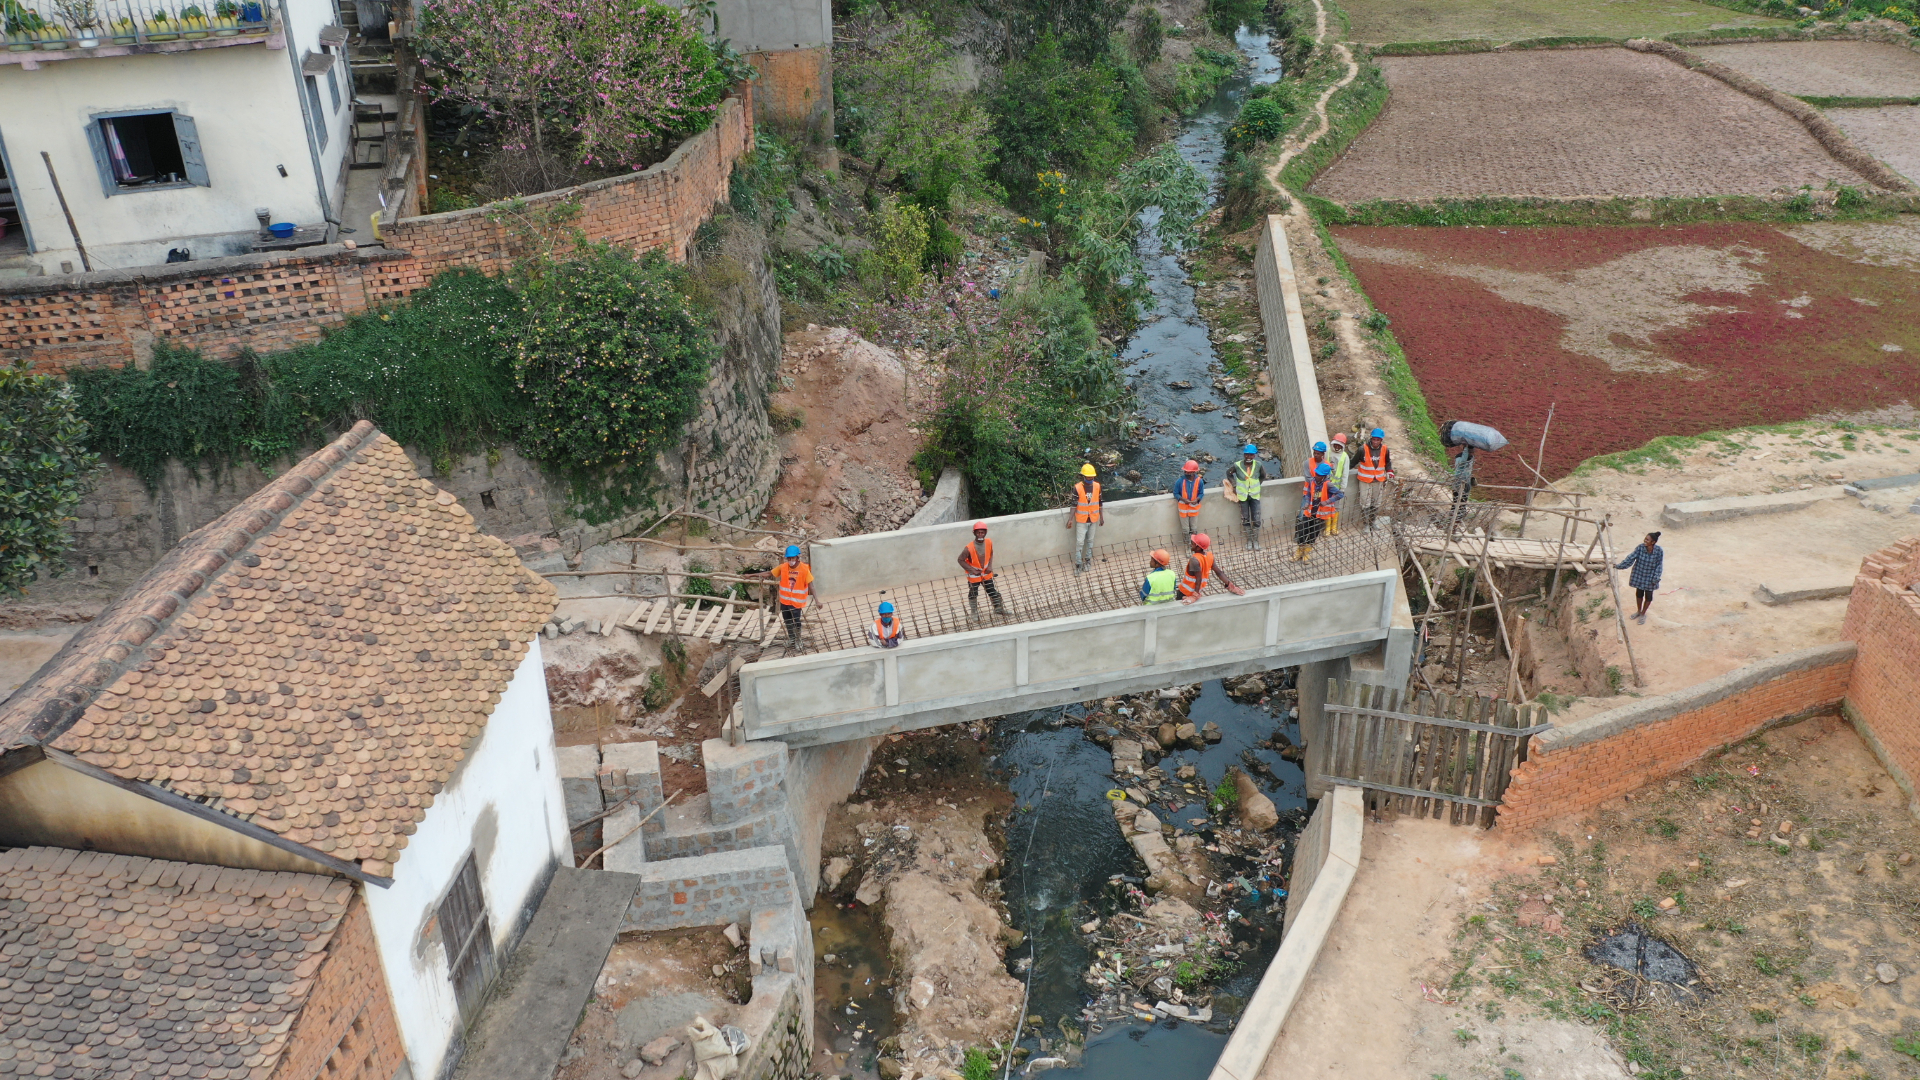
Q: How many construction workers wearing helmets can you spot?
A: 12